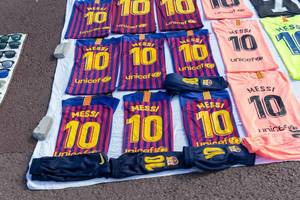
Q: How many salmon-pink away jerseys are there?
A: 3